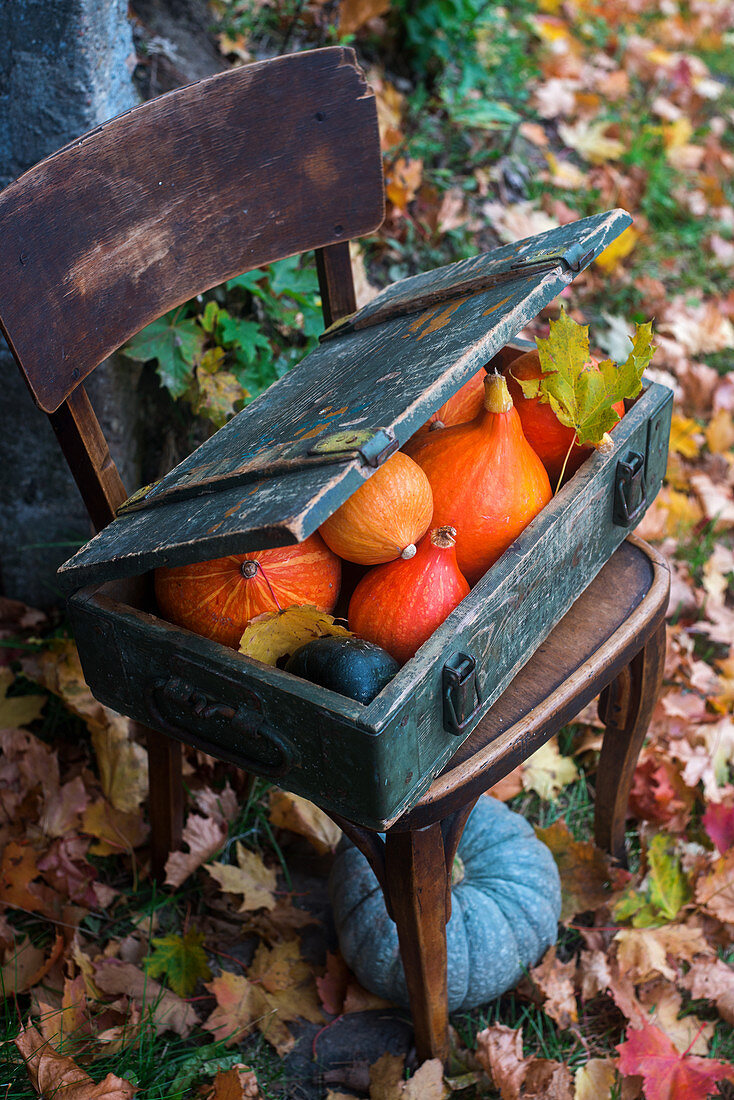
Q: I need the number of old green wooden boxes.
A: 1